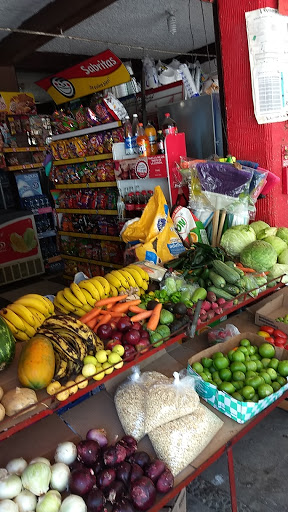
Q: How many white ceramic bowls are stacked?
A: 0